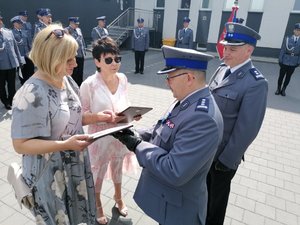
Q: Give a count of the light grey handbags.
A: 1